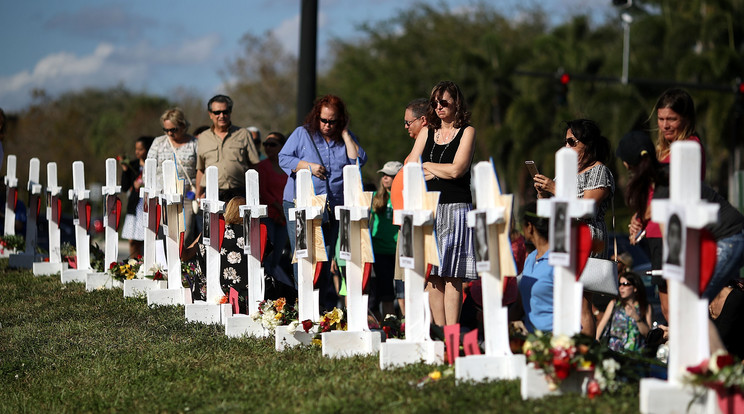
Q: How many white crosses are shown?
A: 15